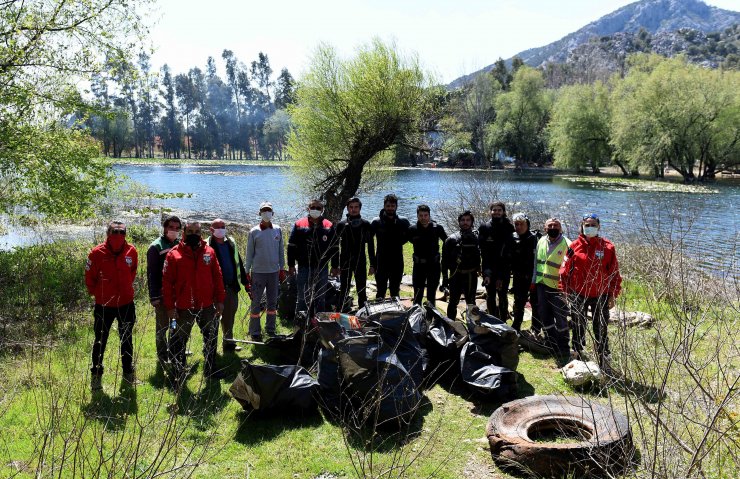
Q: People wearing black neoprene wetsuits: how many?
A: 6